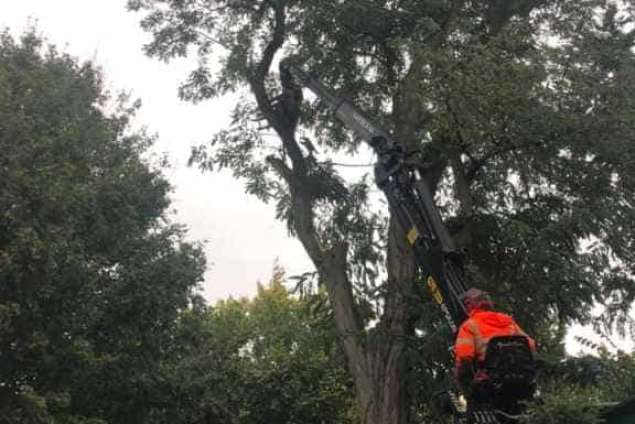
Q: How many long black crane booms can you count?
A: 1